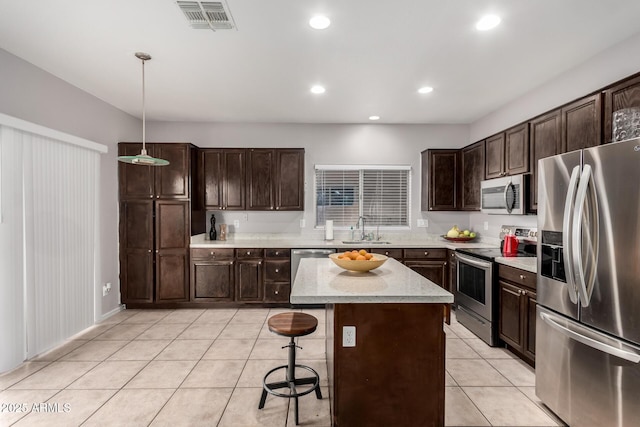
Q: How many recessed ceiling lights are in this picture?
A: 5